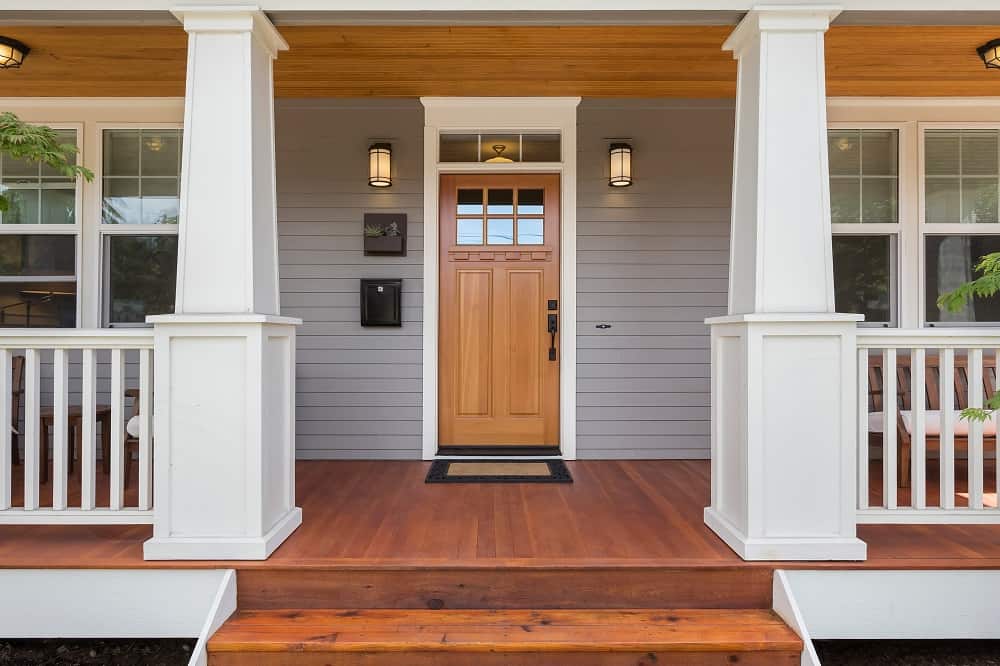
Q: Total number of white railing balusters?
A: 12